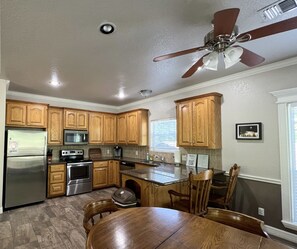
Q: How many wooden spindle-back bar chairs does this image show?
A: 2